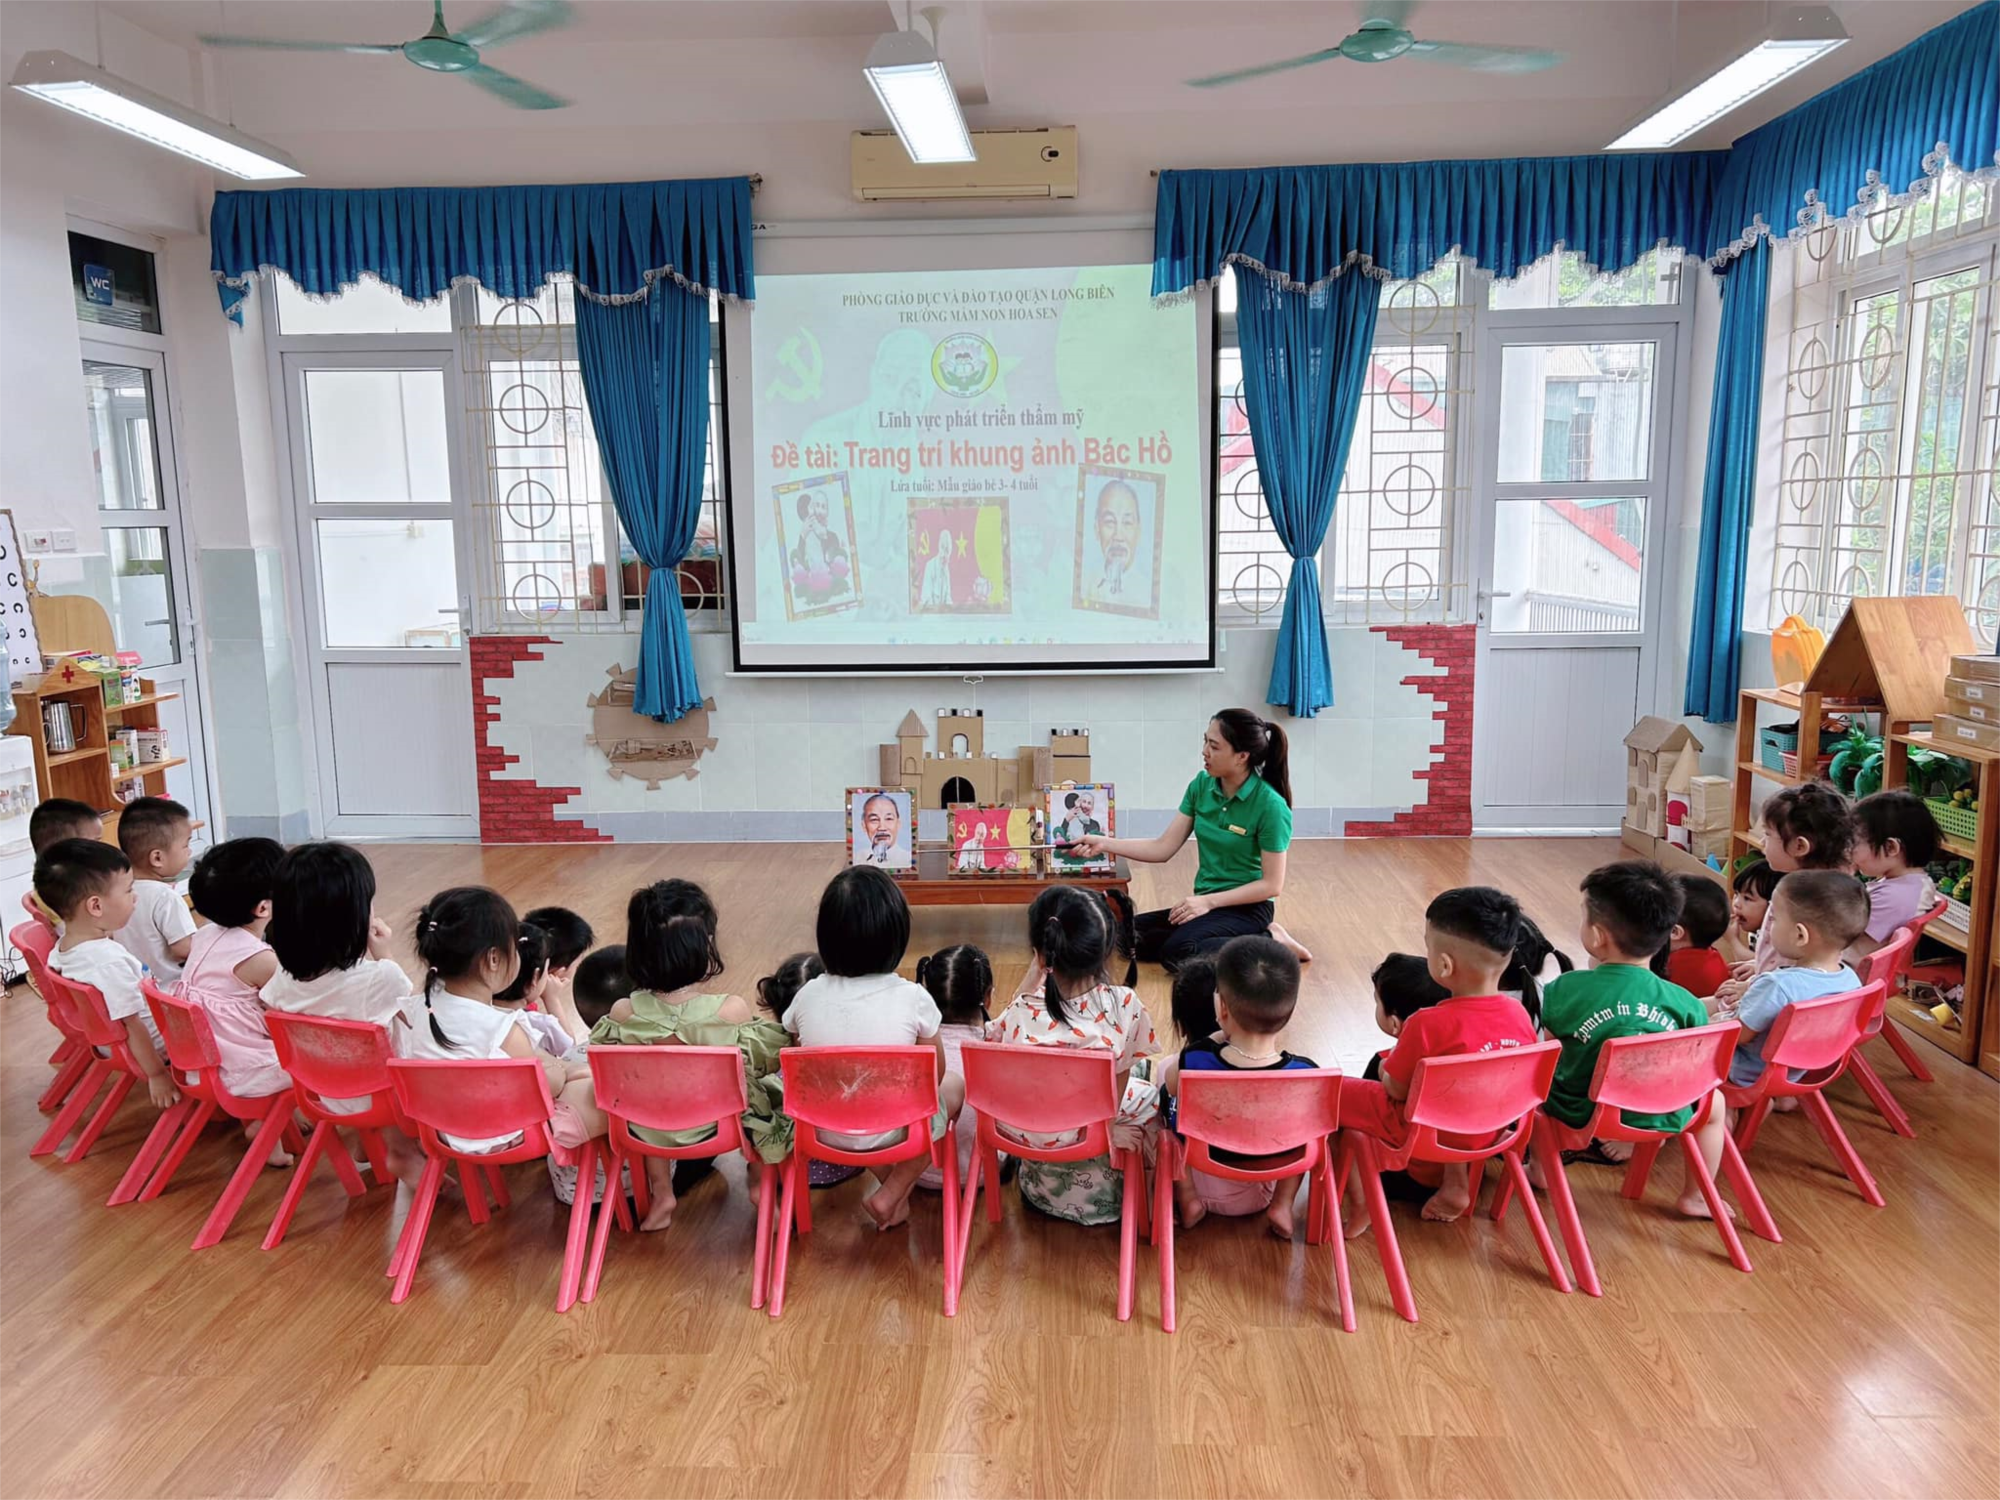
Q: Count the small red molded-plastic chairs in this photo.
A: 15